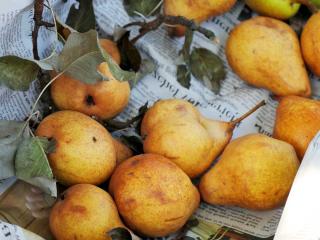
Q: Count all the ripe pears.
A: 10